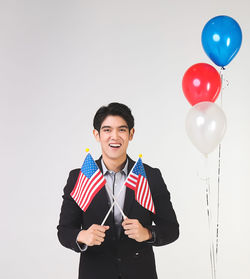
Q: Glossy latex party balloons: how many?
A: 3